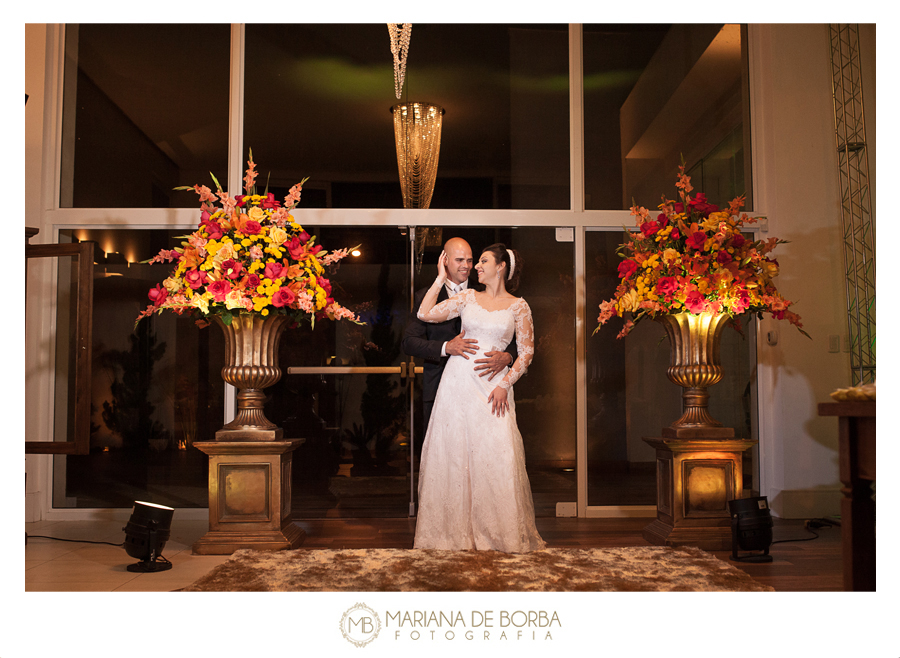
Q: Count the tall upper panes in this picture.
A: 3